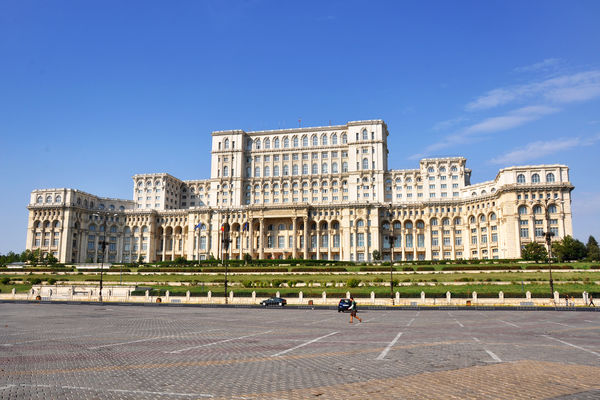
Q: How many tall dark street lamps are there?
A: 4